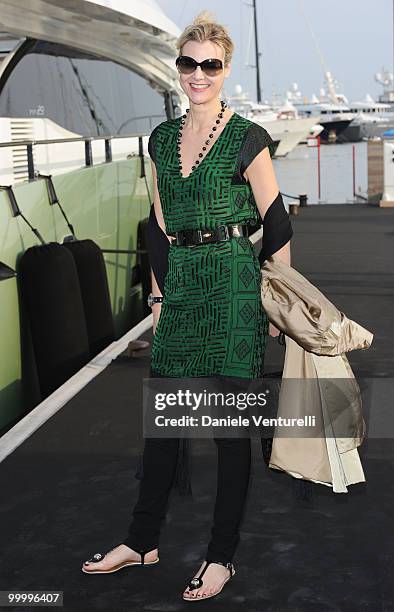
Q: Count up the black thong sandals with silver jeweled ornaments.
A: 2